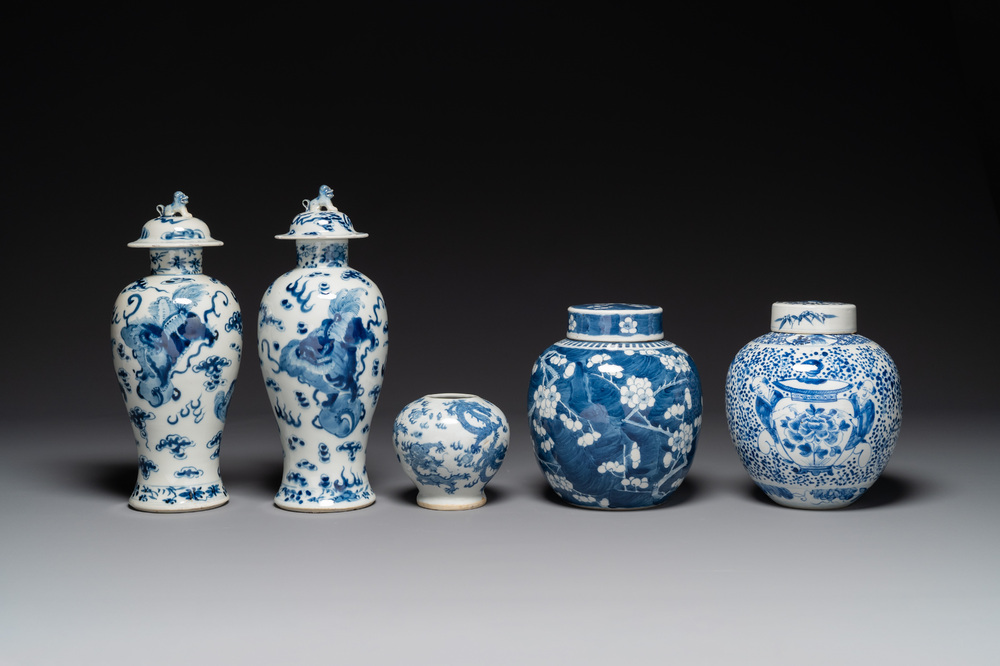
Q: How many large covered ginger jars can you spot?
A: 2